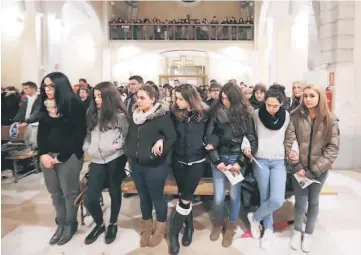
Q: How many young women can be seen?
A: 7